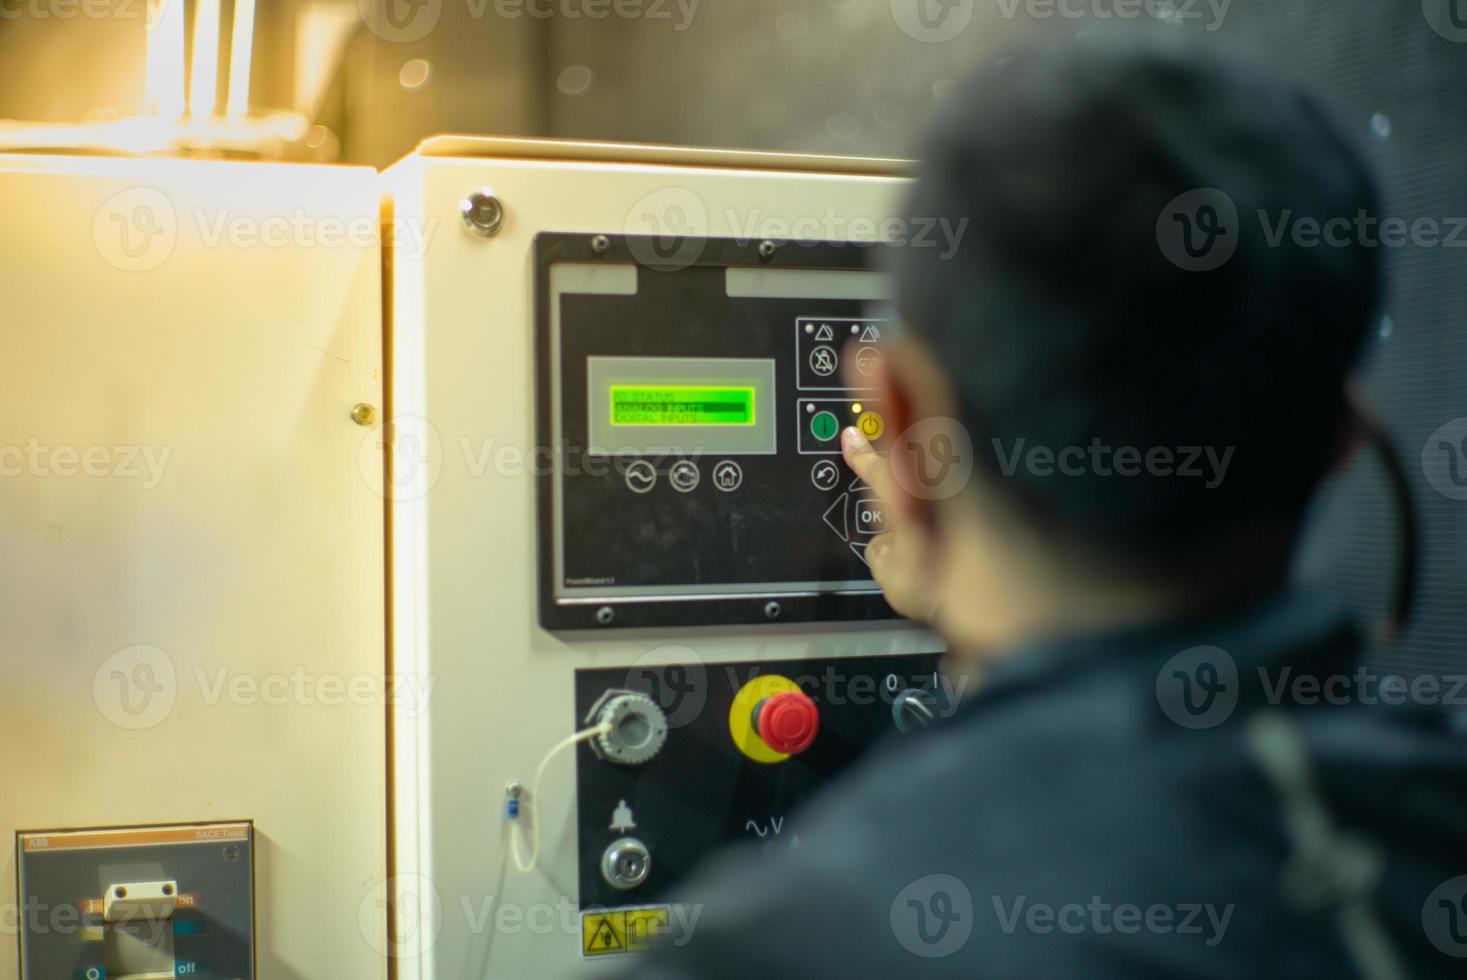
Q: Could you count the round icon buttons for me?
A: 8